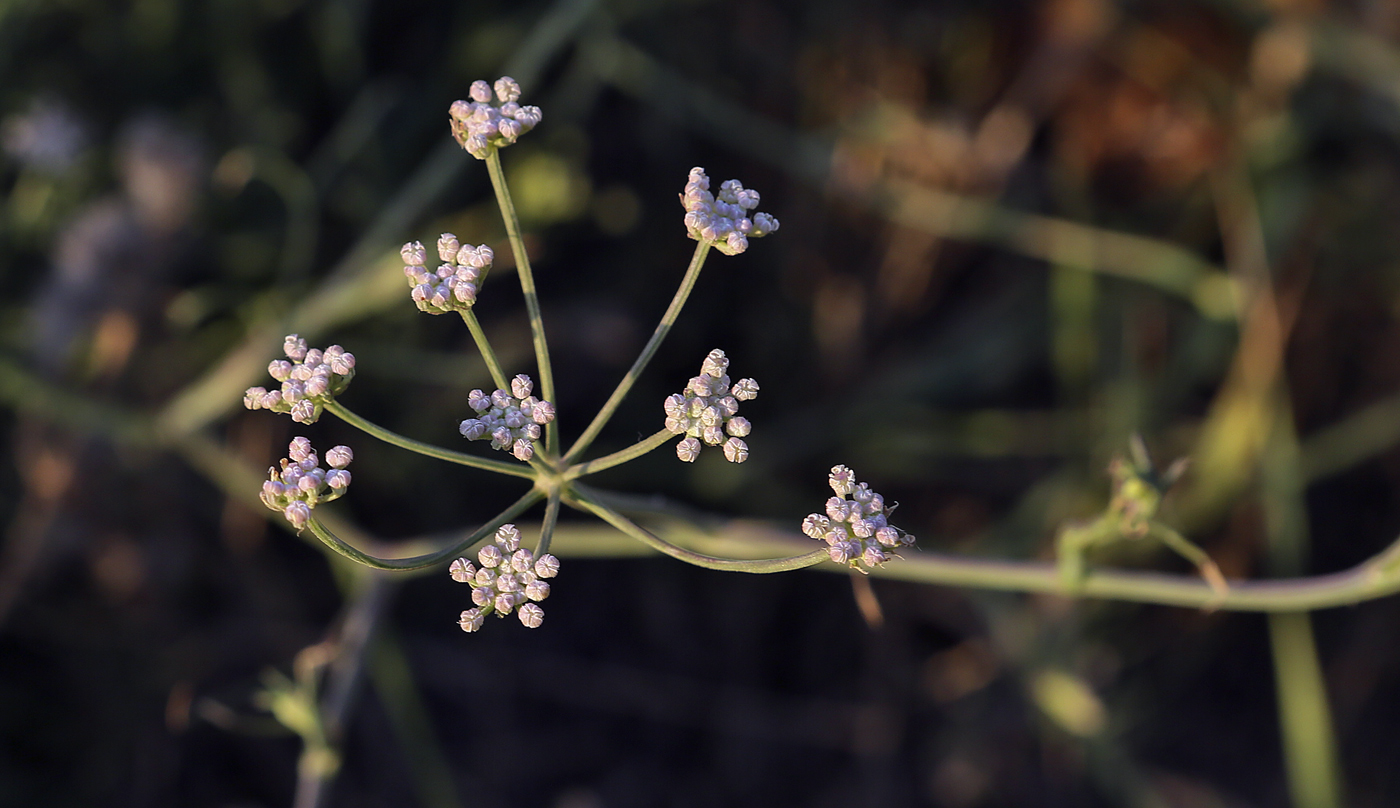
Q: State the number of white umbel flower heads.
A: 9